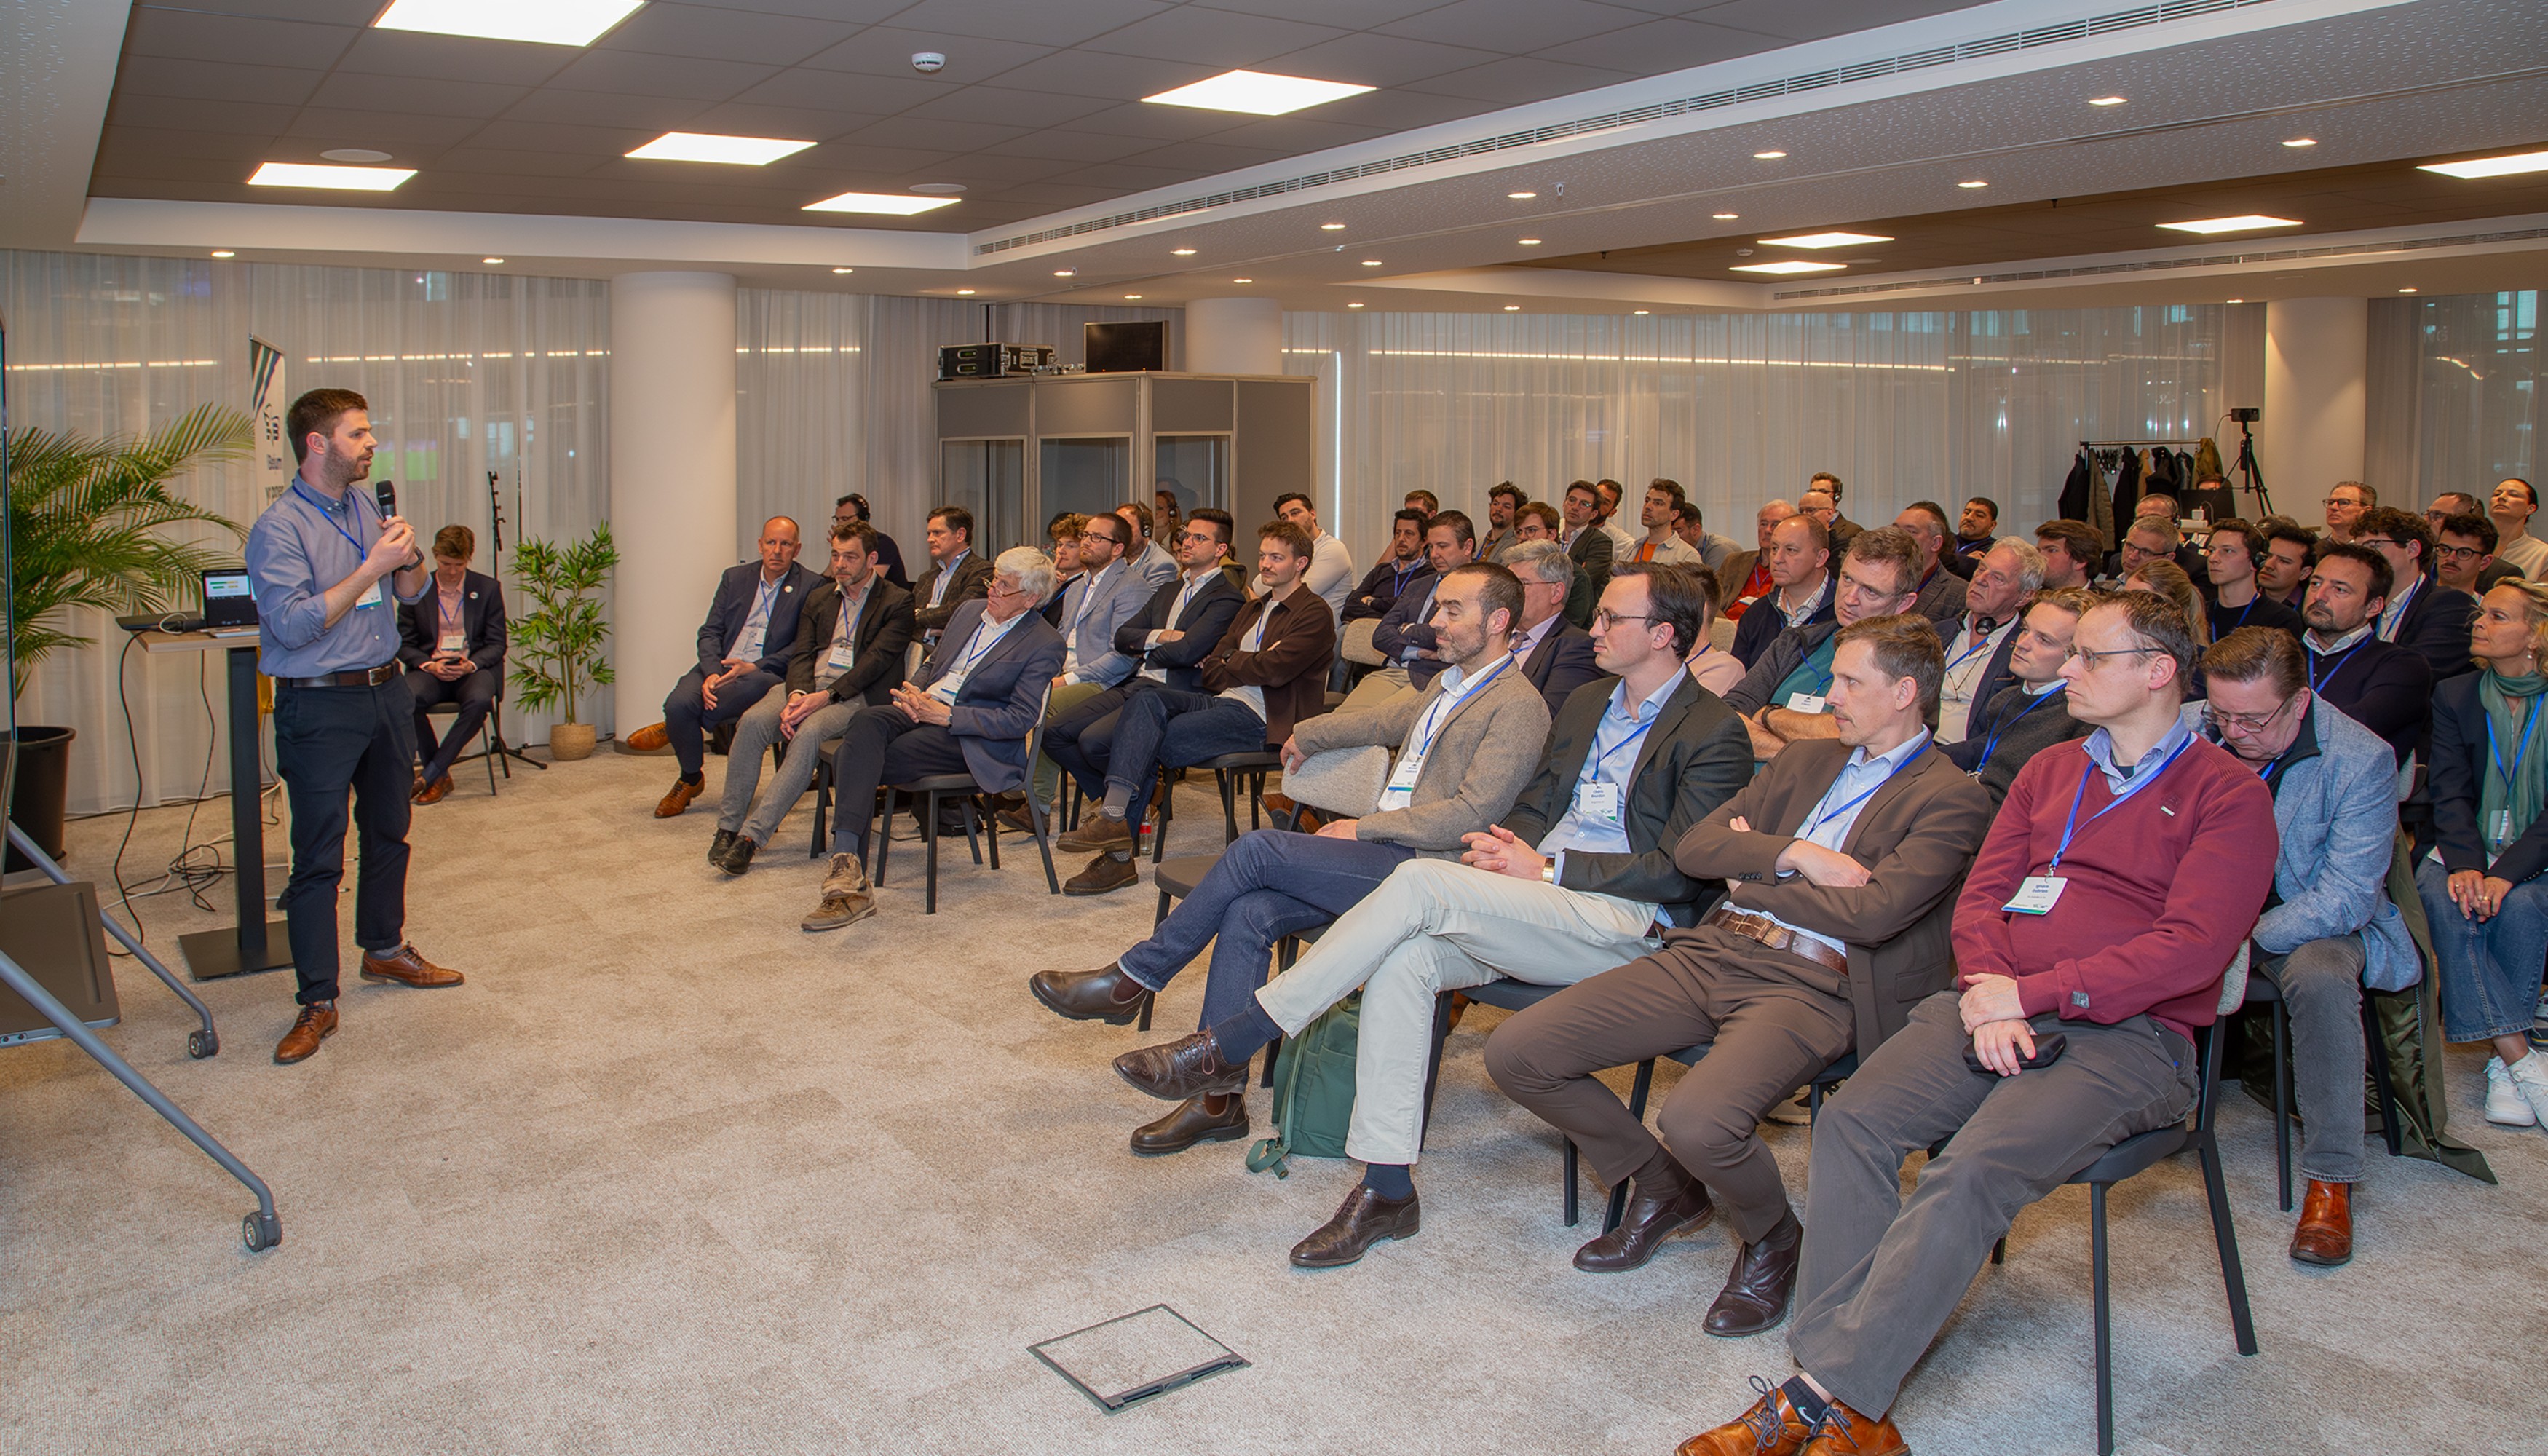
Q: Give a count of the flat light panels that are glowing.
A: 9